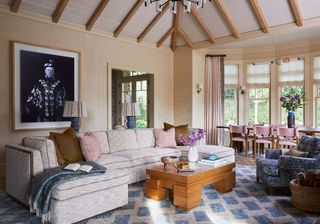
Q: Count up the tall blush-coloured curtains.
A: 1